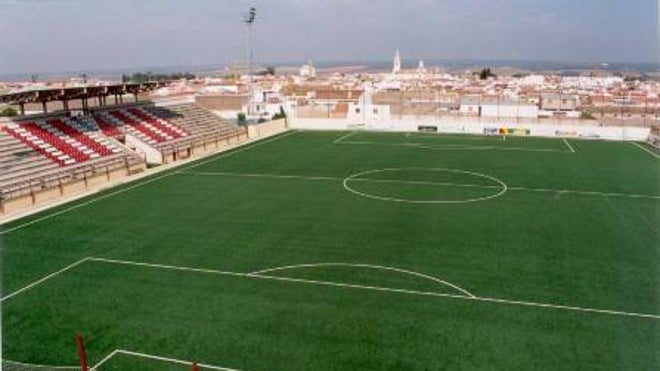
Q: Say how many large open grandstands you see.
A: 1